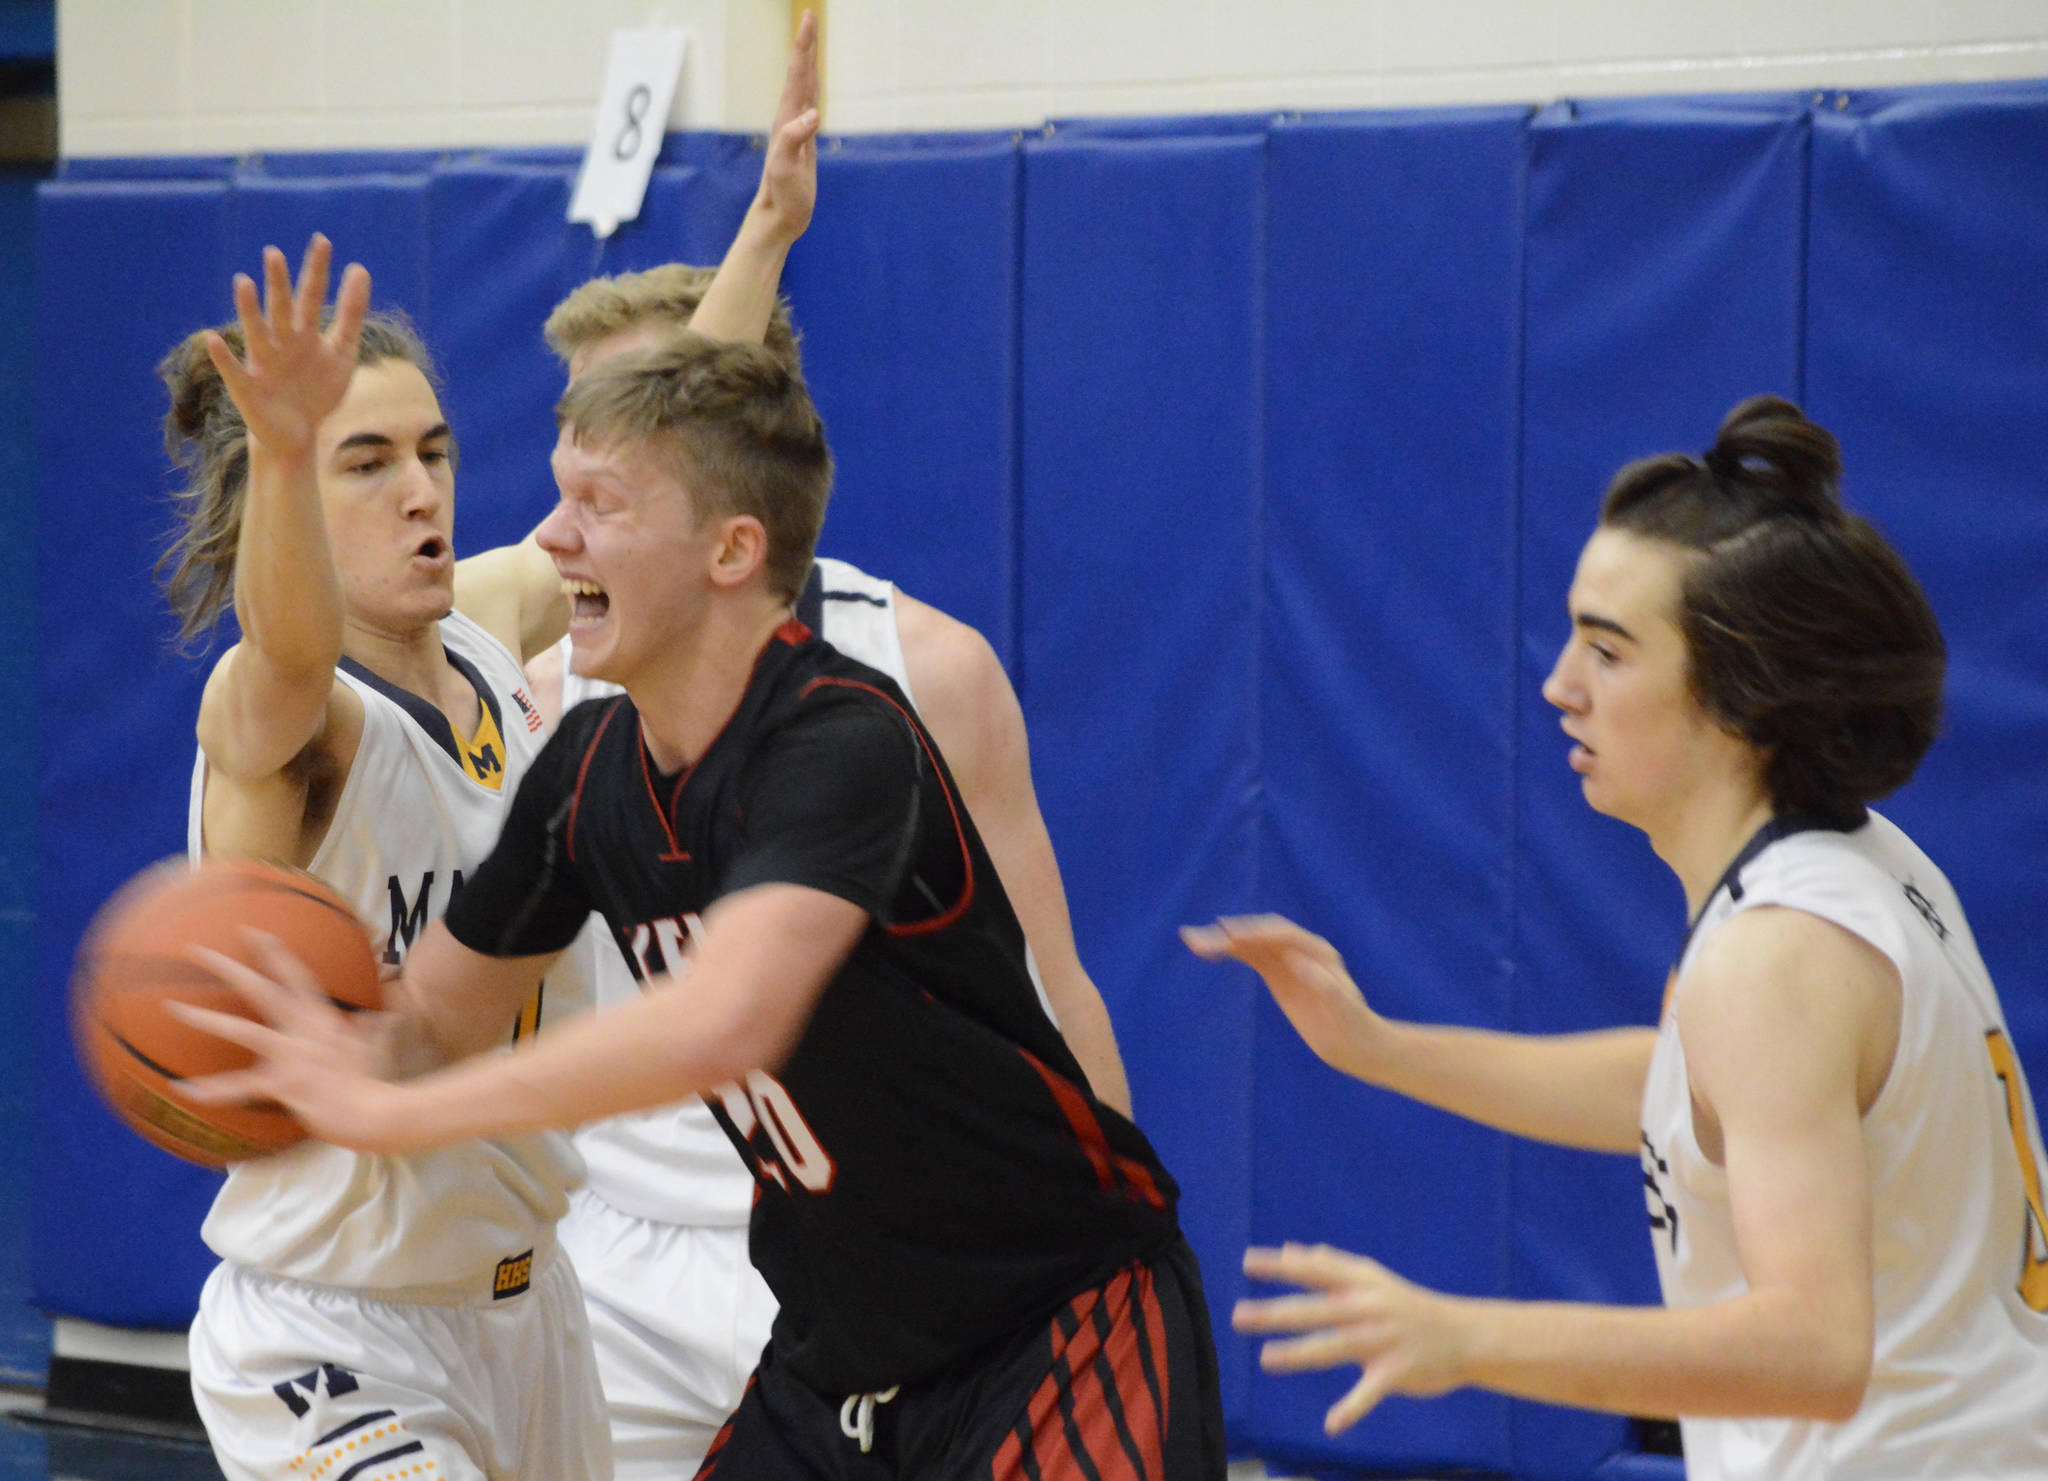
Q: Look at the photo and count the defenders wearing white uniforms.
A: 3